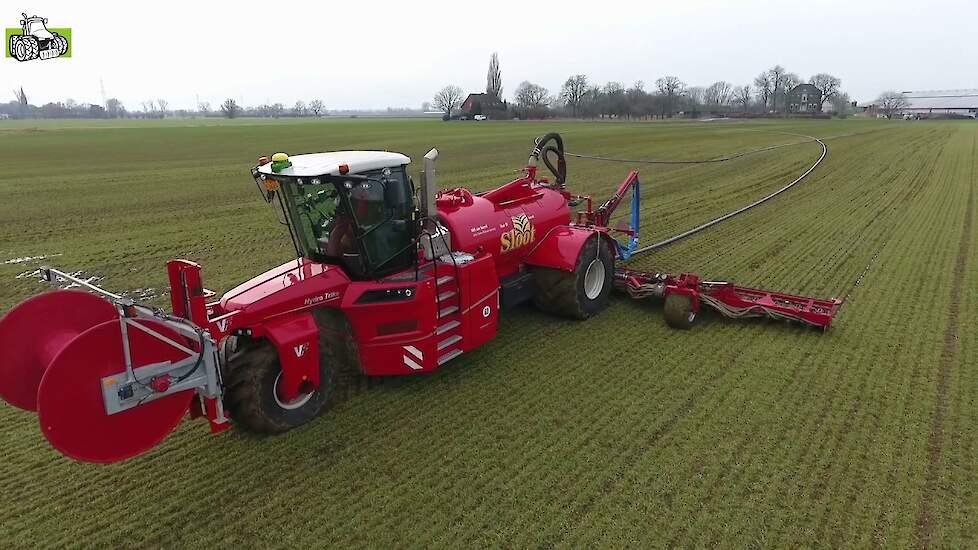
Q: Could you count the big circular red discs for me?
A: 2